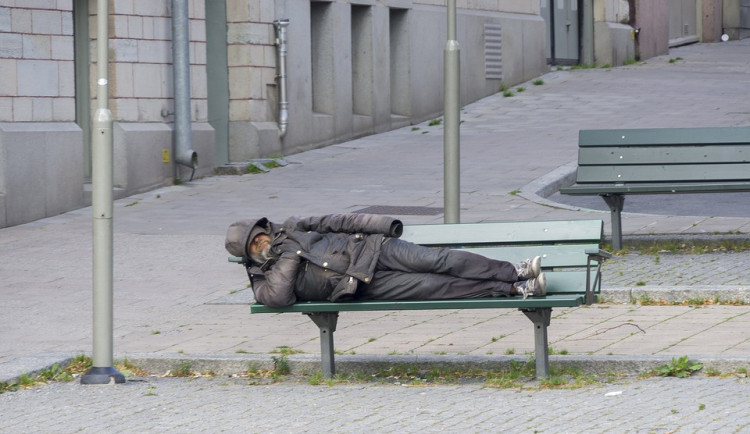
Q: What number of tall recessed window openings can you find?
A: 3